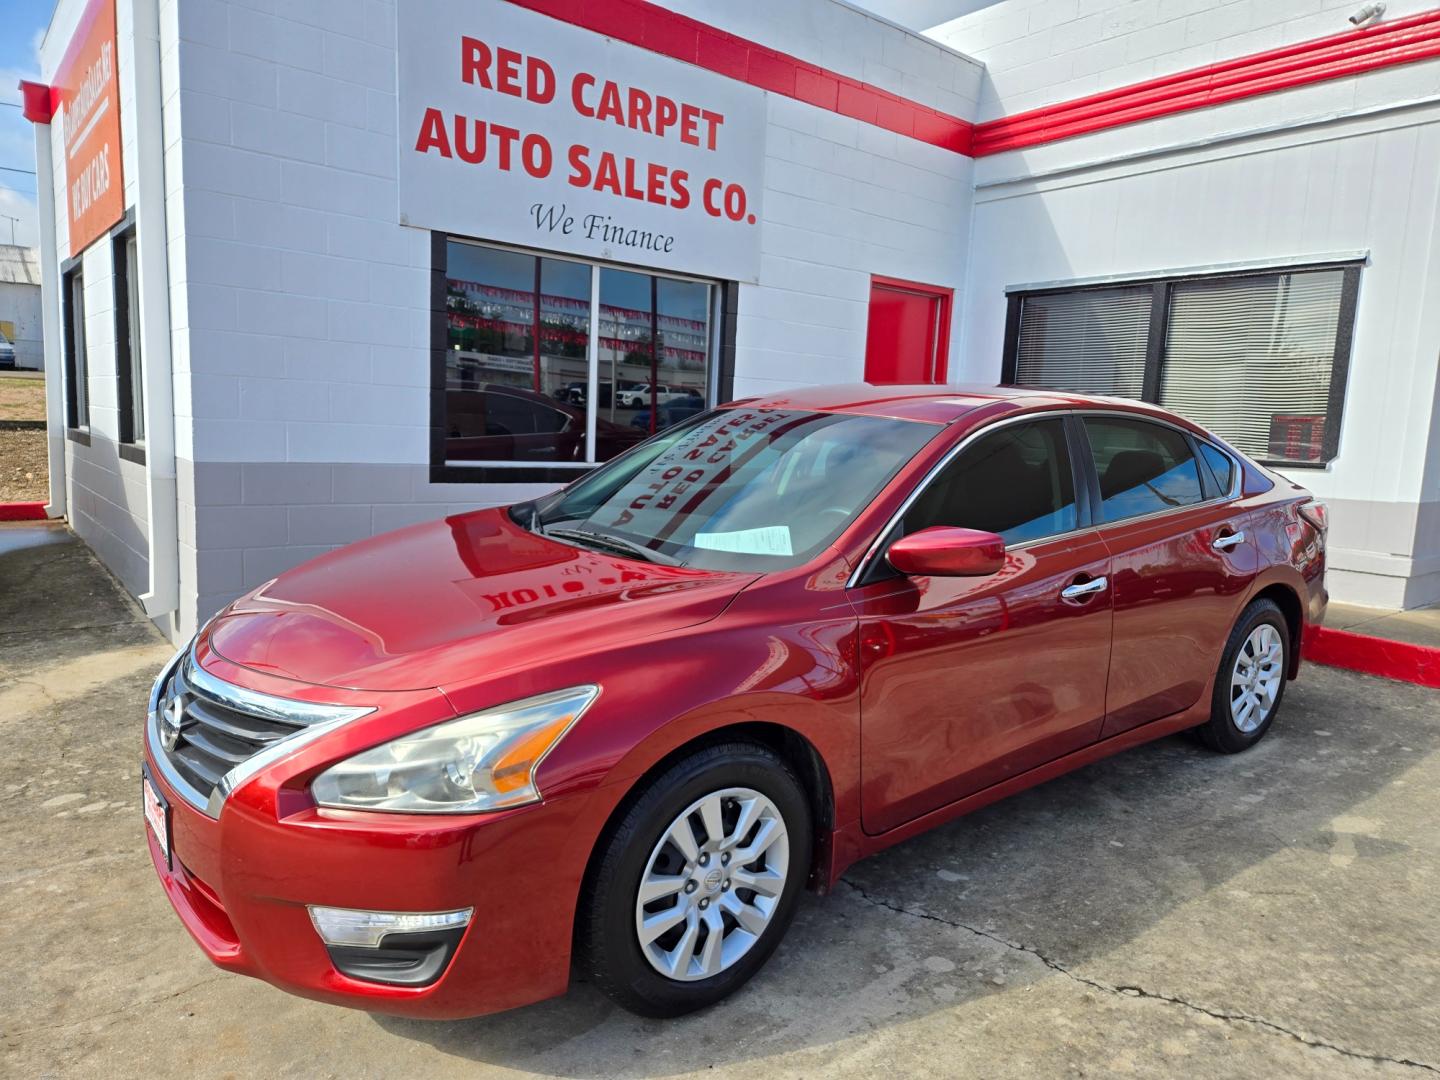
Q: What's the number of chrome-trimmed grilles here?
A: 1